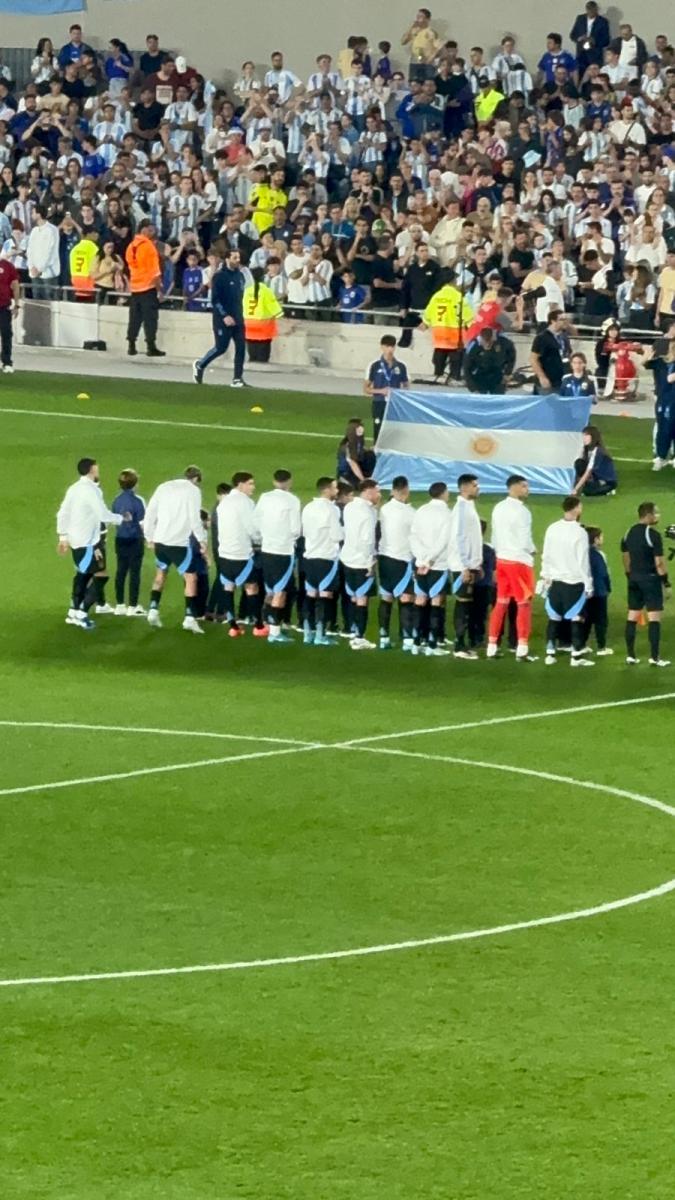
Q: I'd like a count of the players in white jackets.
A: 11